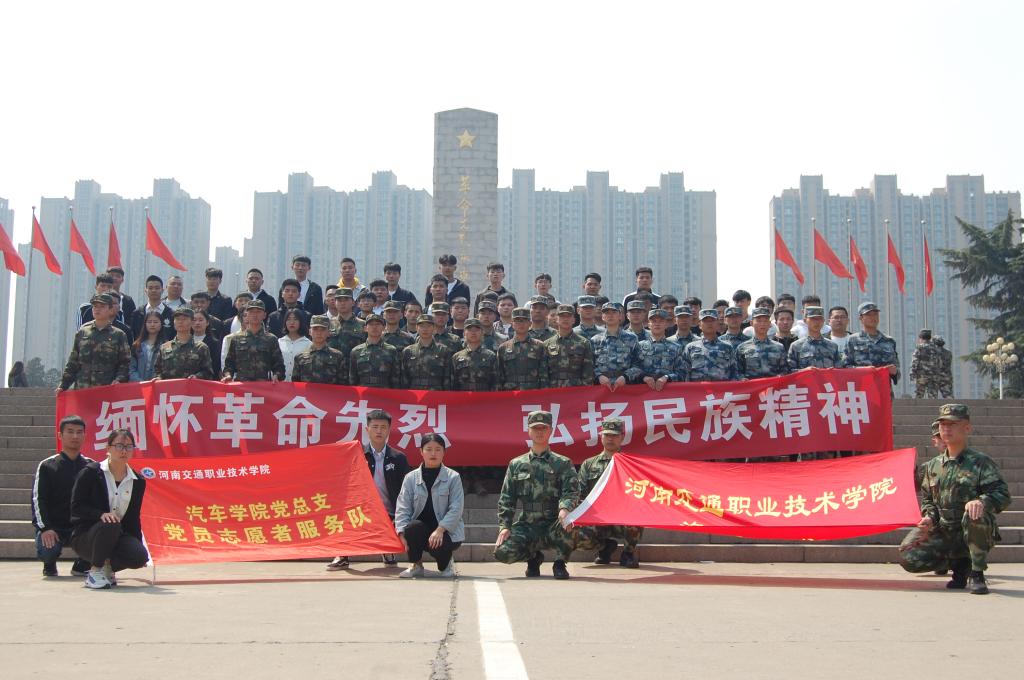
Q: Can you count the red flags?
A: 10